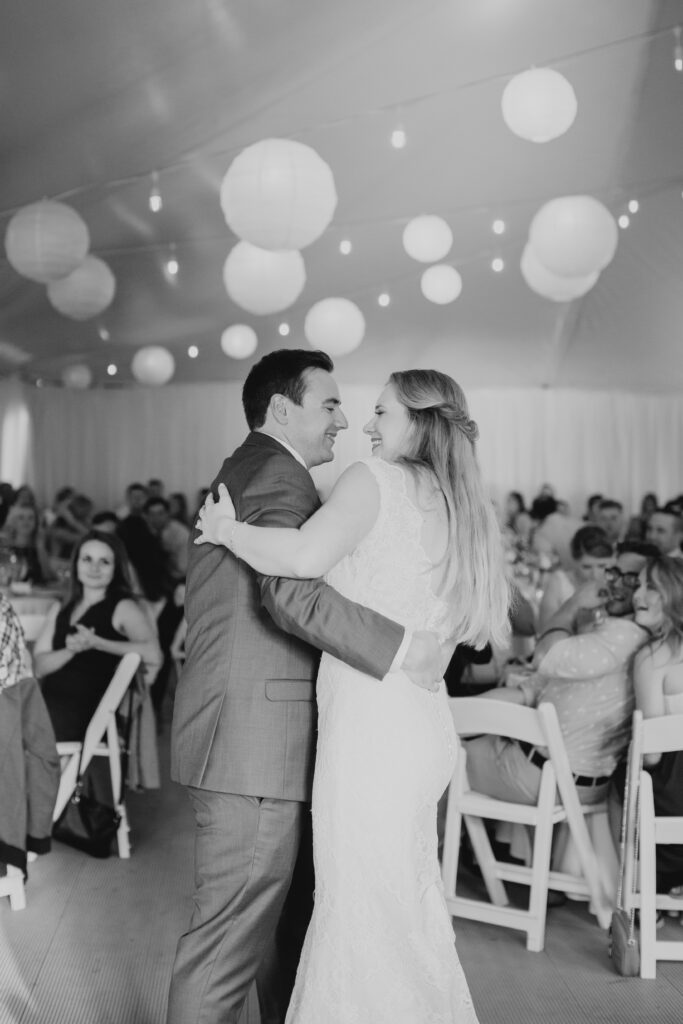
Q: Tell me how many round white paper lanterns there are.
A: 13